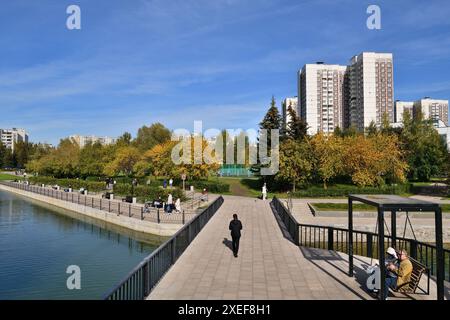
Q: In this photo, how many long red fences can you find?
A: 0